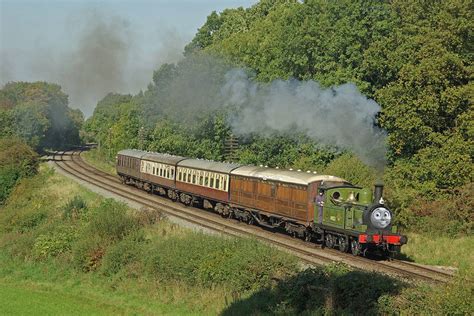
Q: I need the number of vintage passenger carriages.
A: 4